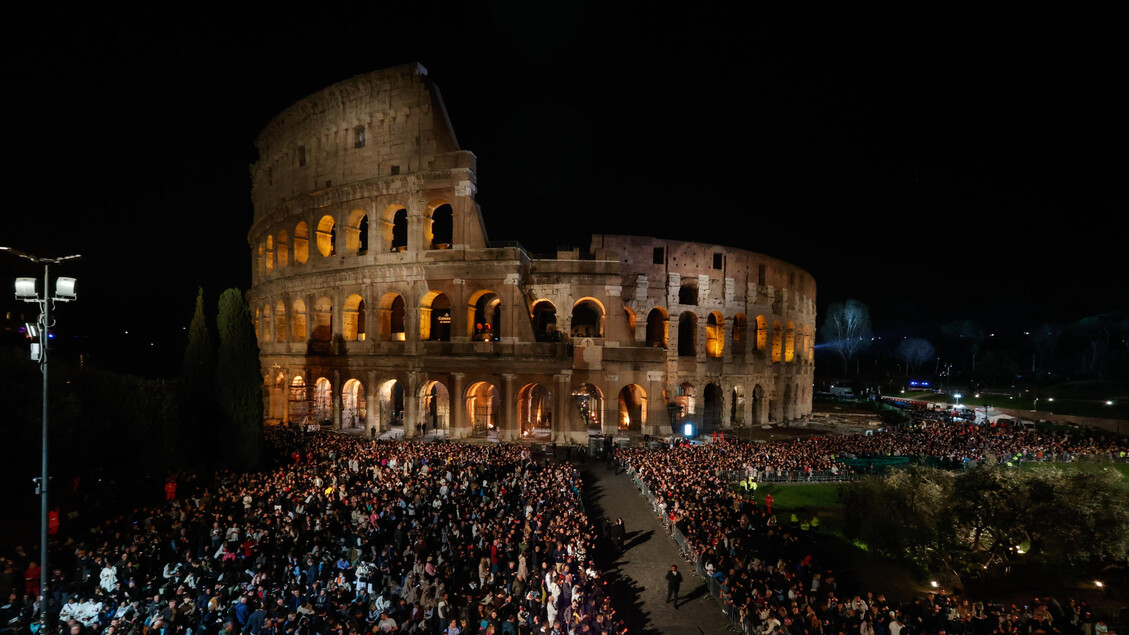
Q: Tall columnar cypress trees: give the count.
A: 2